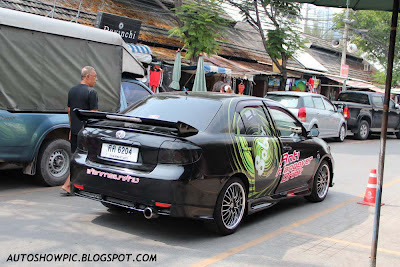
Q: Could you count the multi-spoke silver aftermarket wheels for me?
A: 2